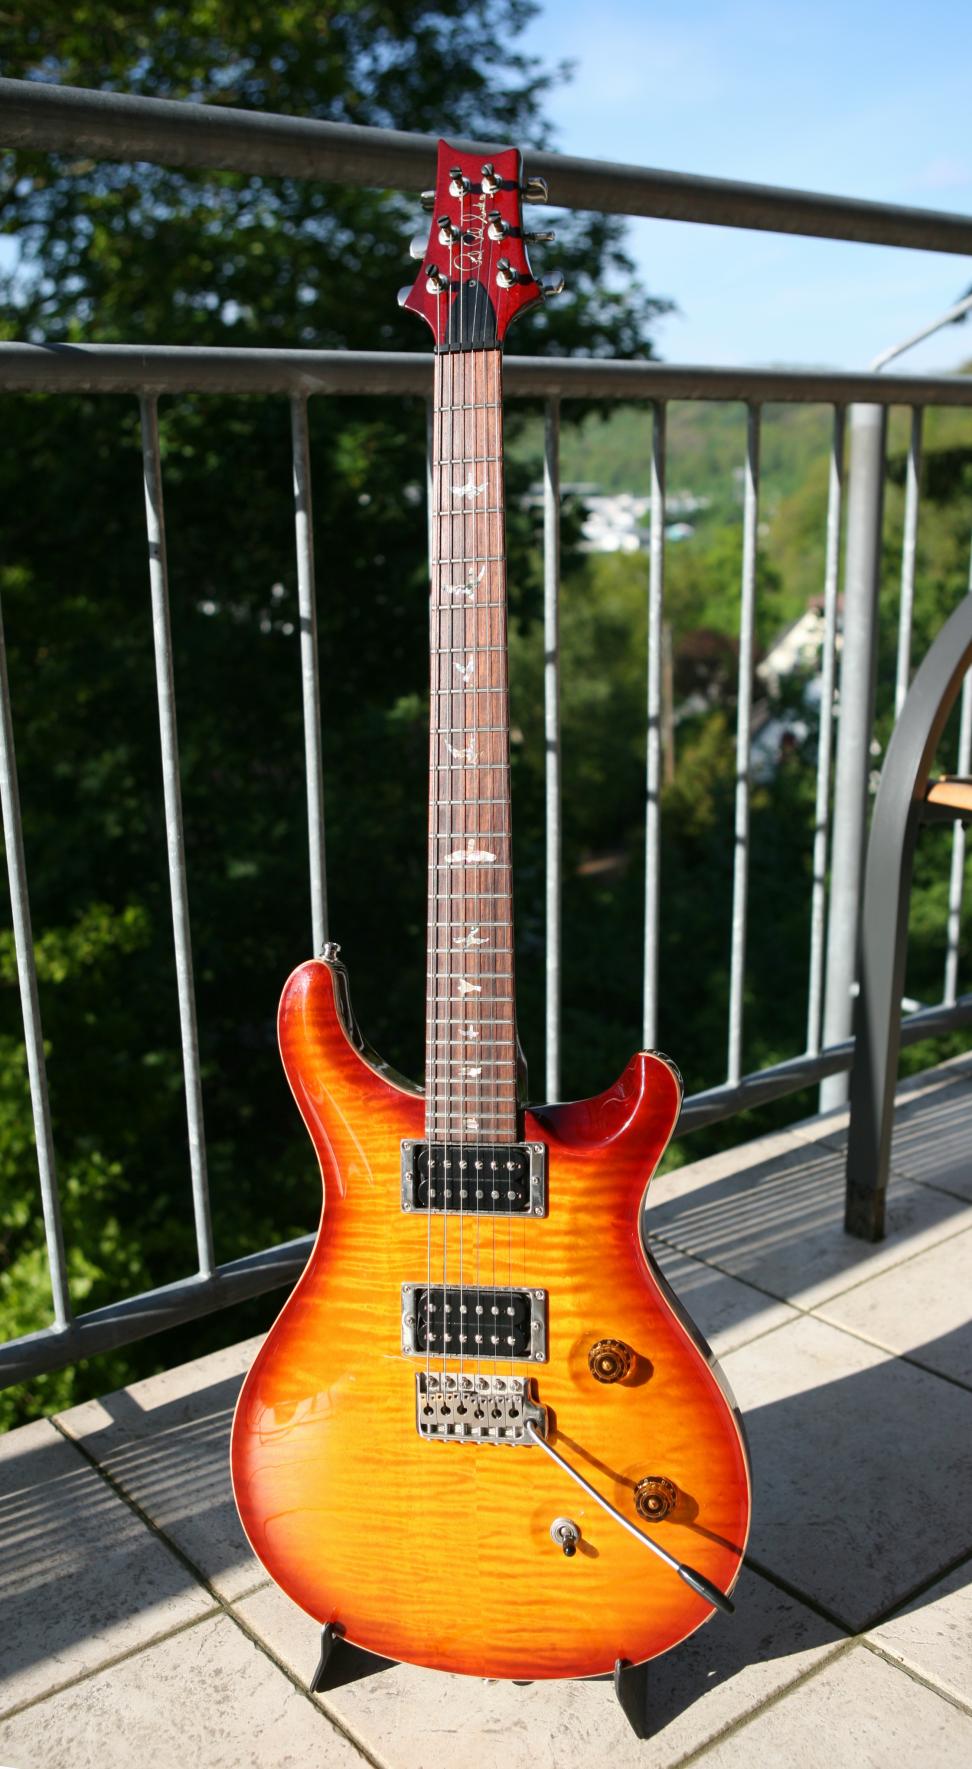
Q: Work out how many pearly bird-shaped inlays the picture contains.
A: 10